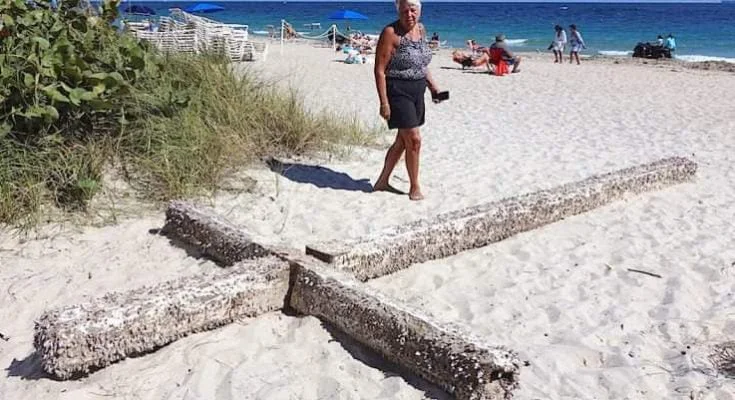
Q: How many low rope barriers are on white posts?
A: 1